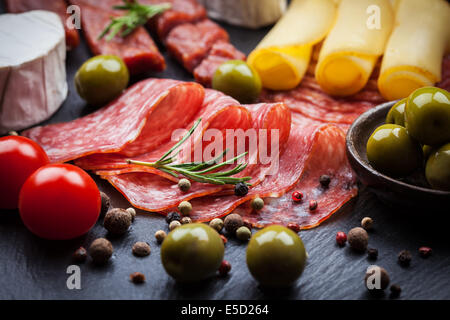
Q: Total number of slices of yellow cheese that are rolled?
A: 3